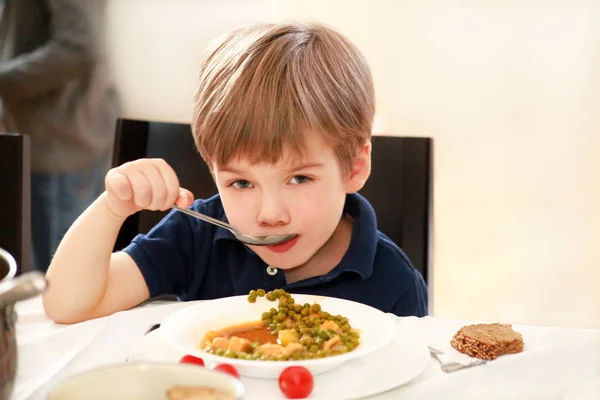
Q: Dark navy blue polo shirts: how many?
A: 1